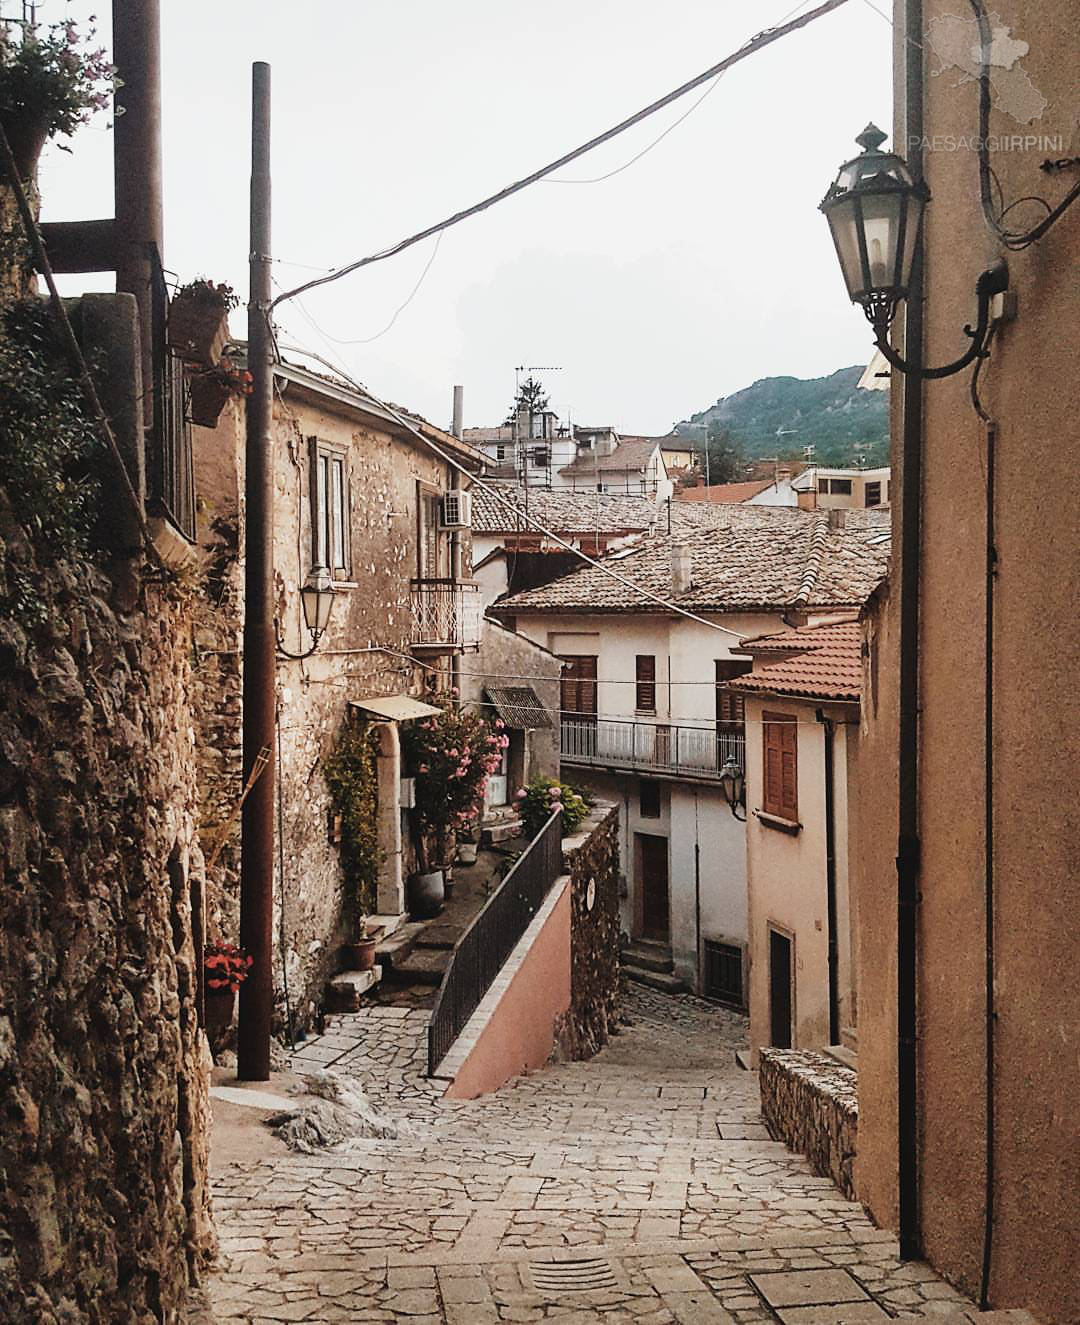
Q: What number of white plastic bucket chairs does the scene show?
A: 0